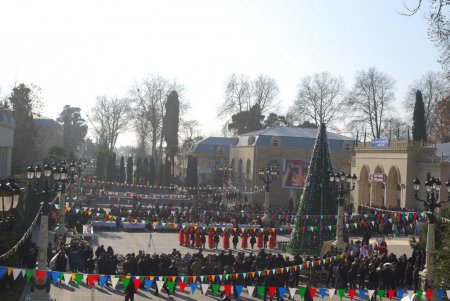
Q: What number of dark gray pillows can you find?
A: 0